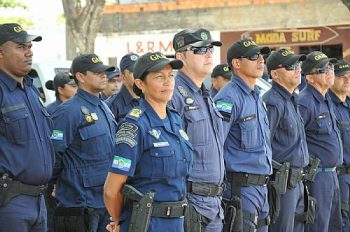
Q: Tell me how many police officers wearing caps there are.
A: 12